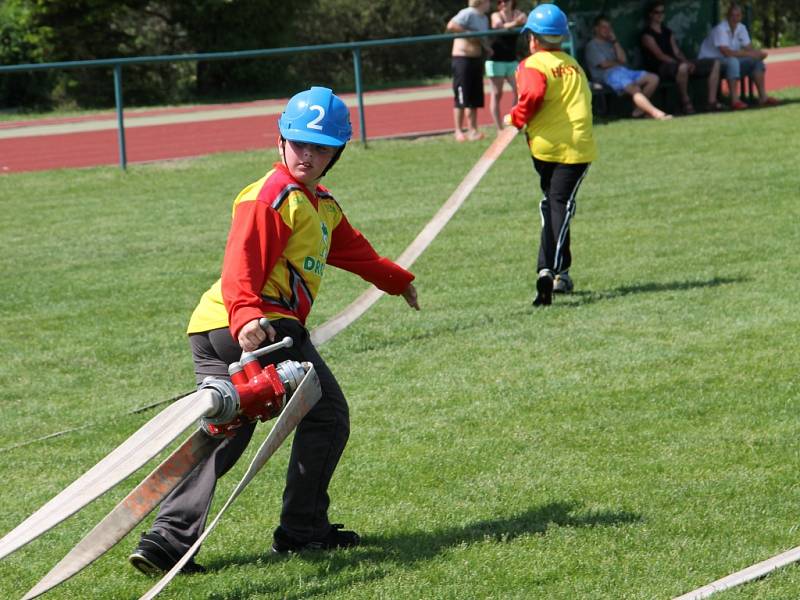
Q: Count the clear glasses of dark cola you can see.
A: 0